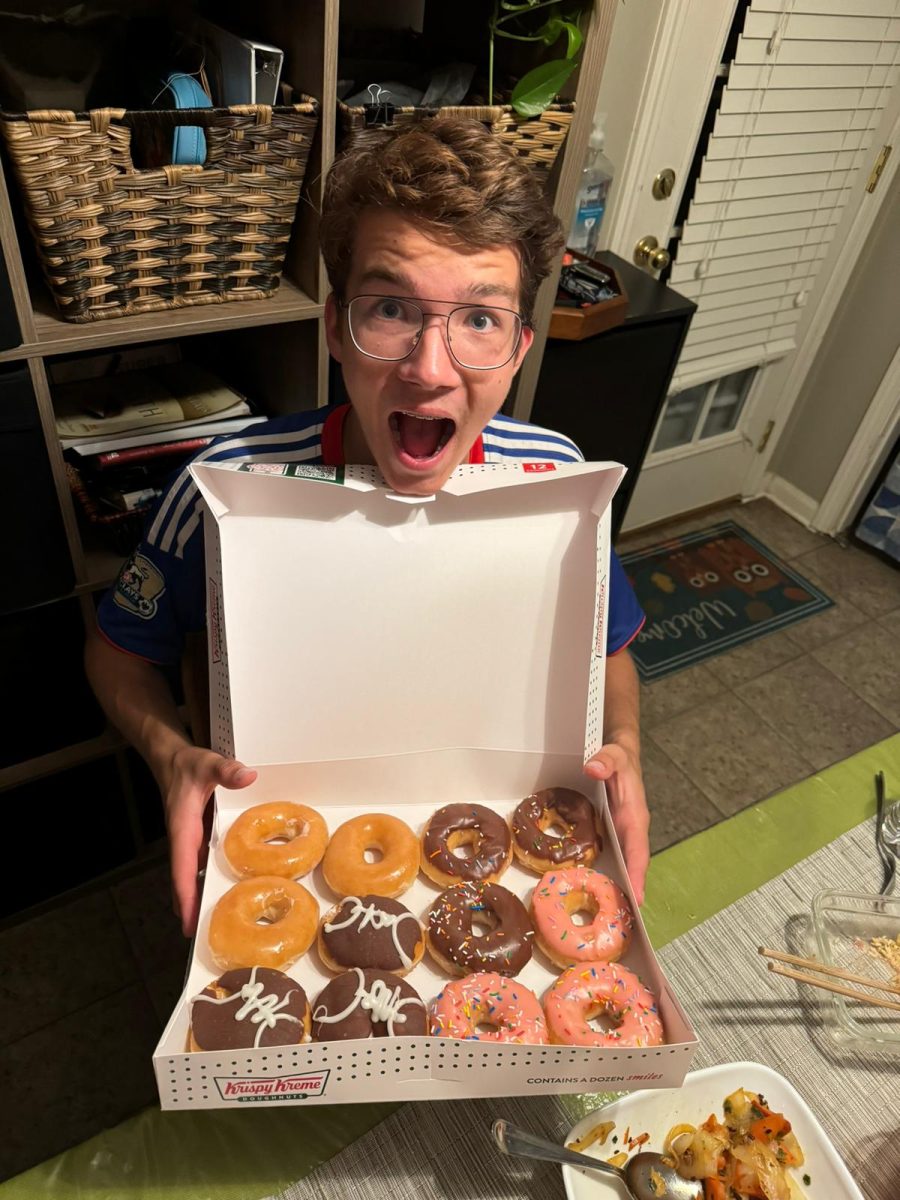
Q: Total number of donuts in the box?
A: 12